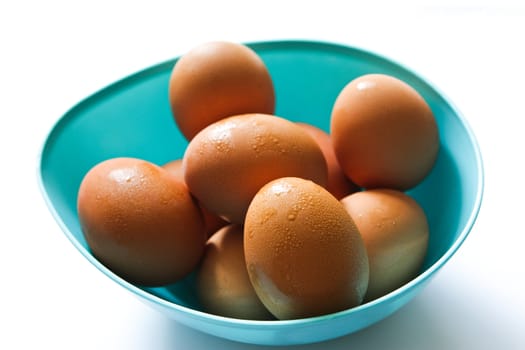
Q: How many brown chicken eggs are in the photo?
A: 9